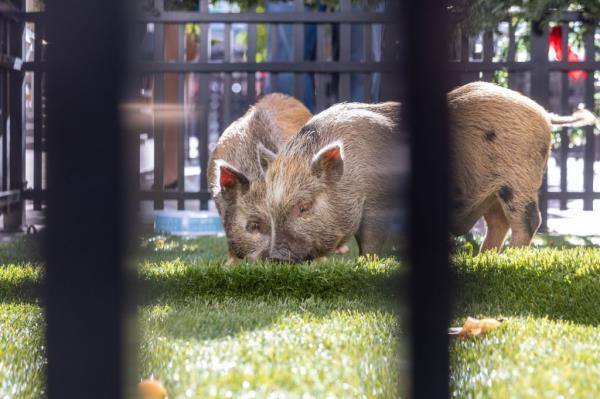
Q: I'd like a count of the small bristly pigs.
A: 2